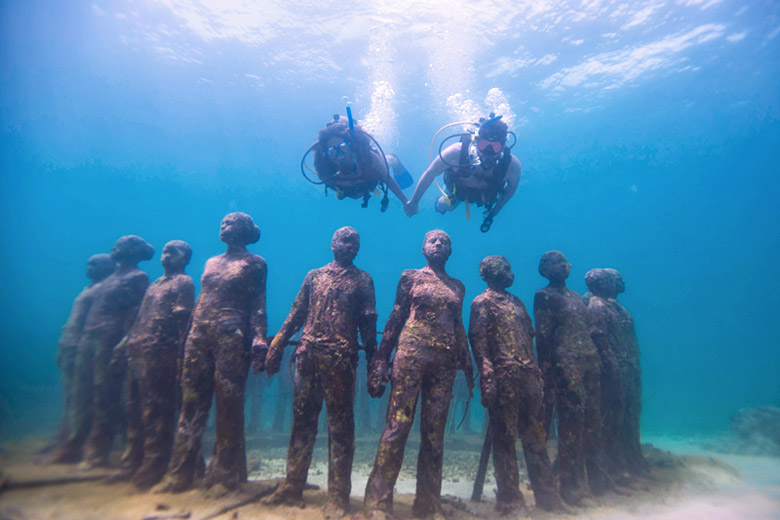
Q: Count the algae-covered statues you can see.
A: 10